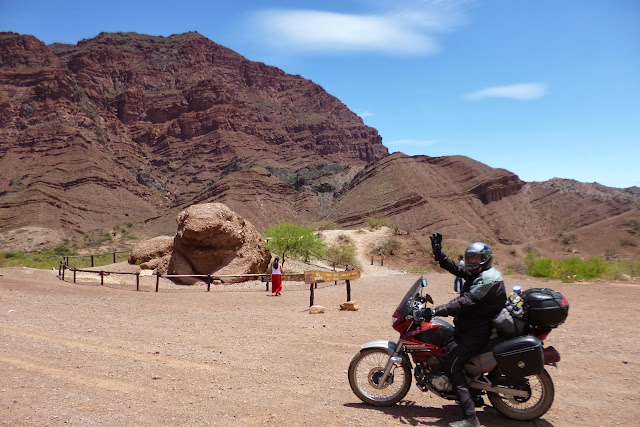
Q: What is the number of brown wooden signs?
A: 1